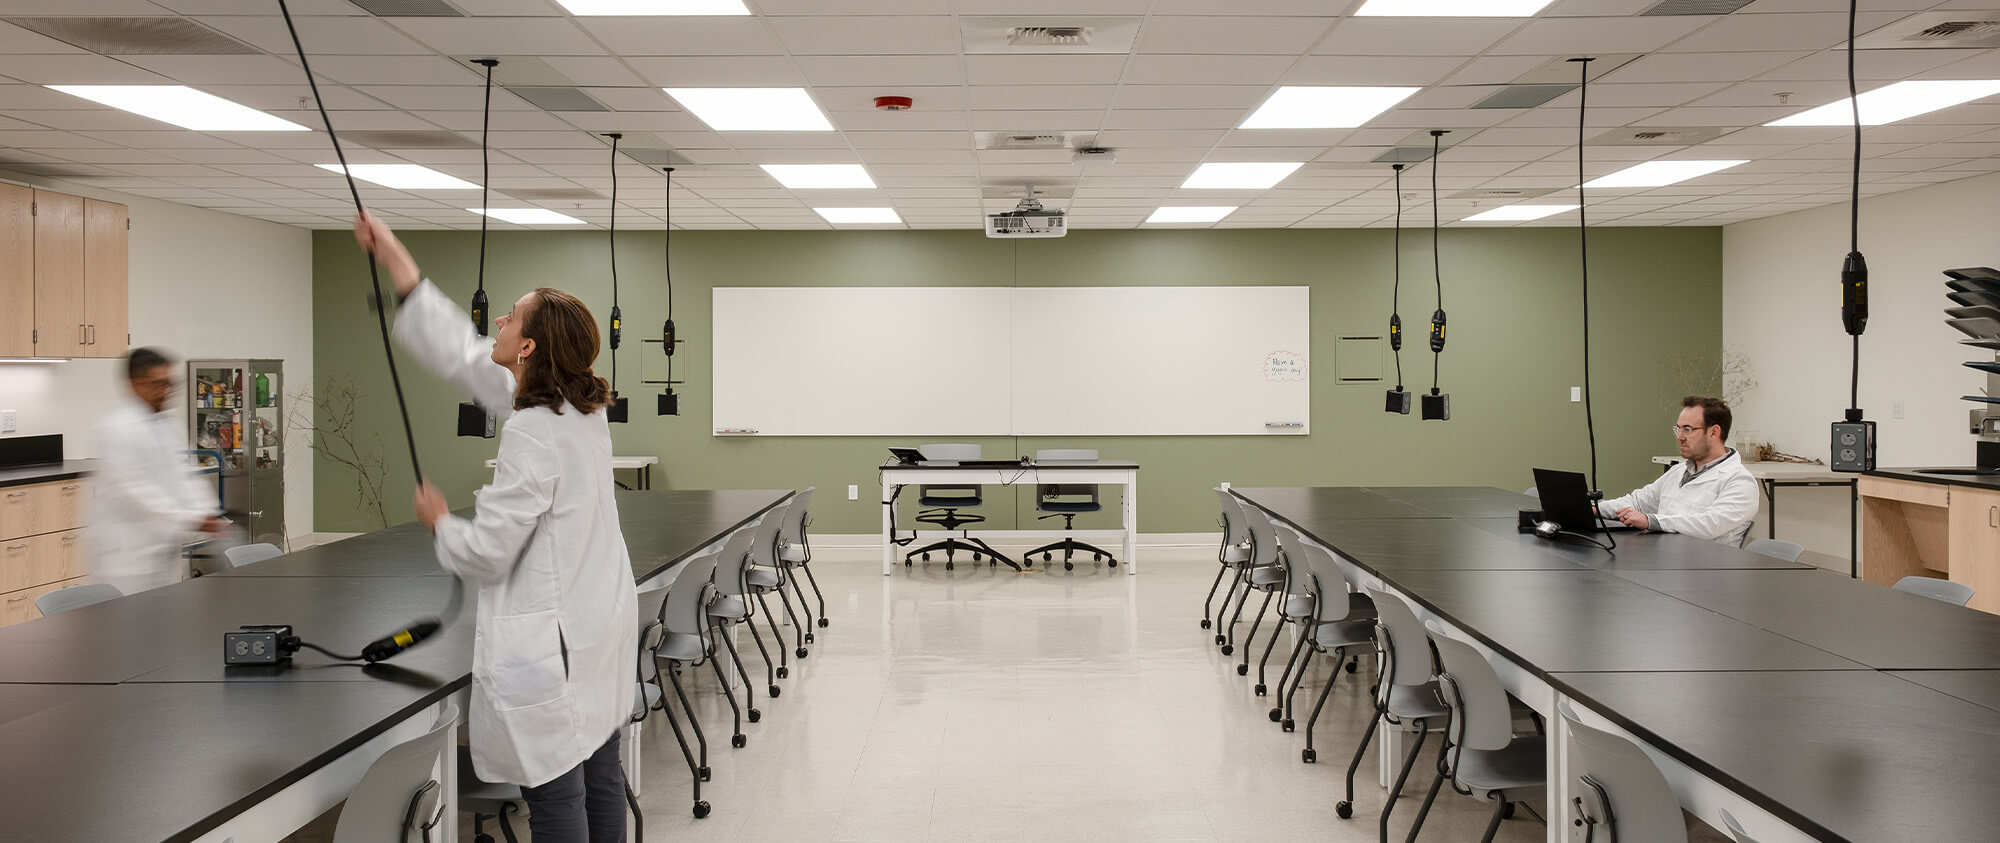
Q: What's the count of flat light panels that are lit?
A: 14